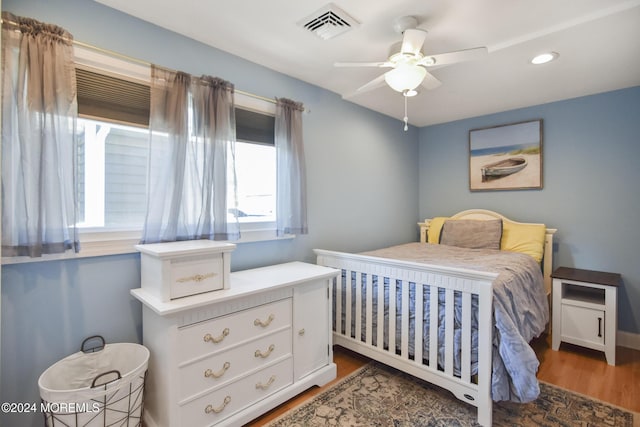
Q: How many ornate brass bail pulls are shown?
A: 6